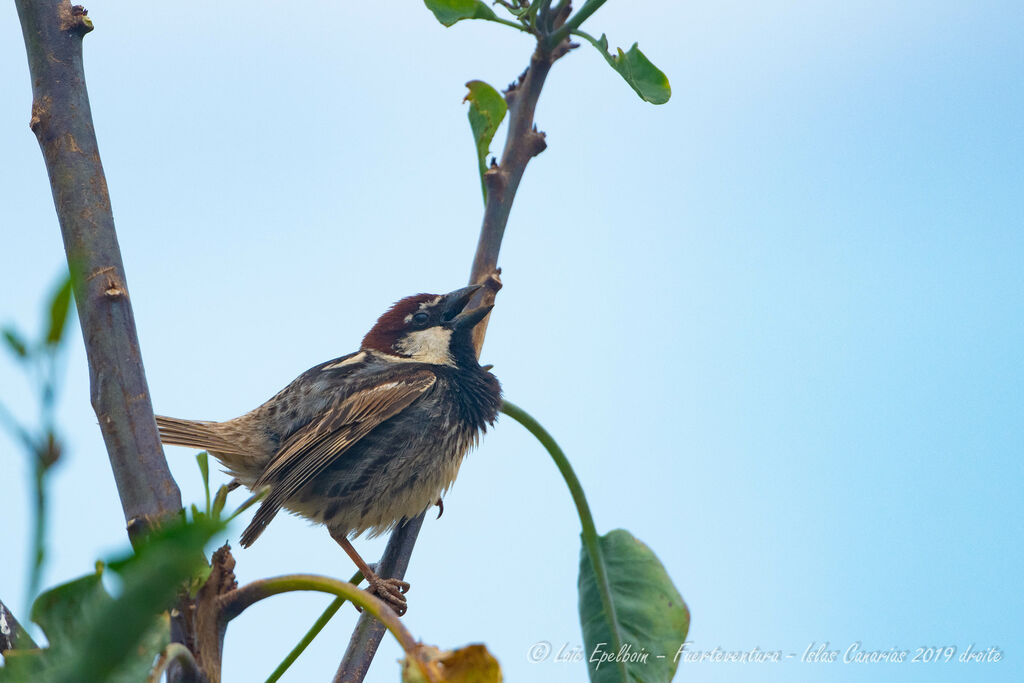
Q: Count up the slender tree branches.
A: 2